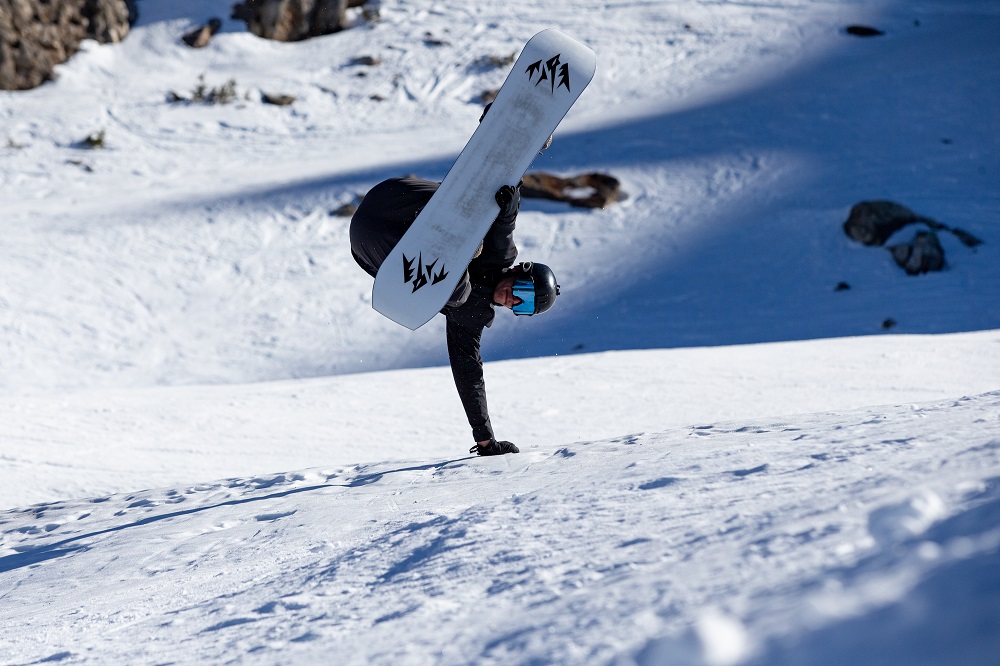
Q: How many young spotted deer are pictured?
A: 0